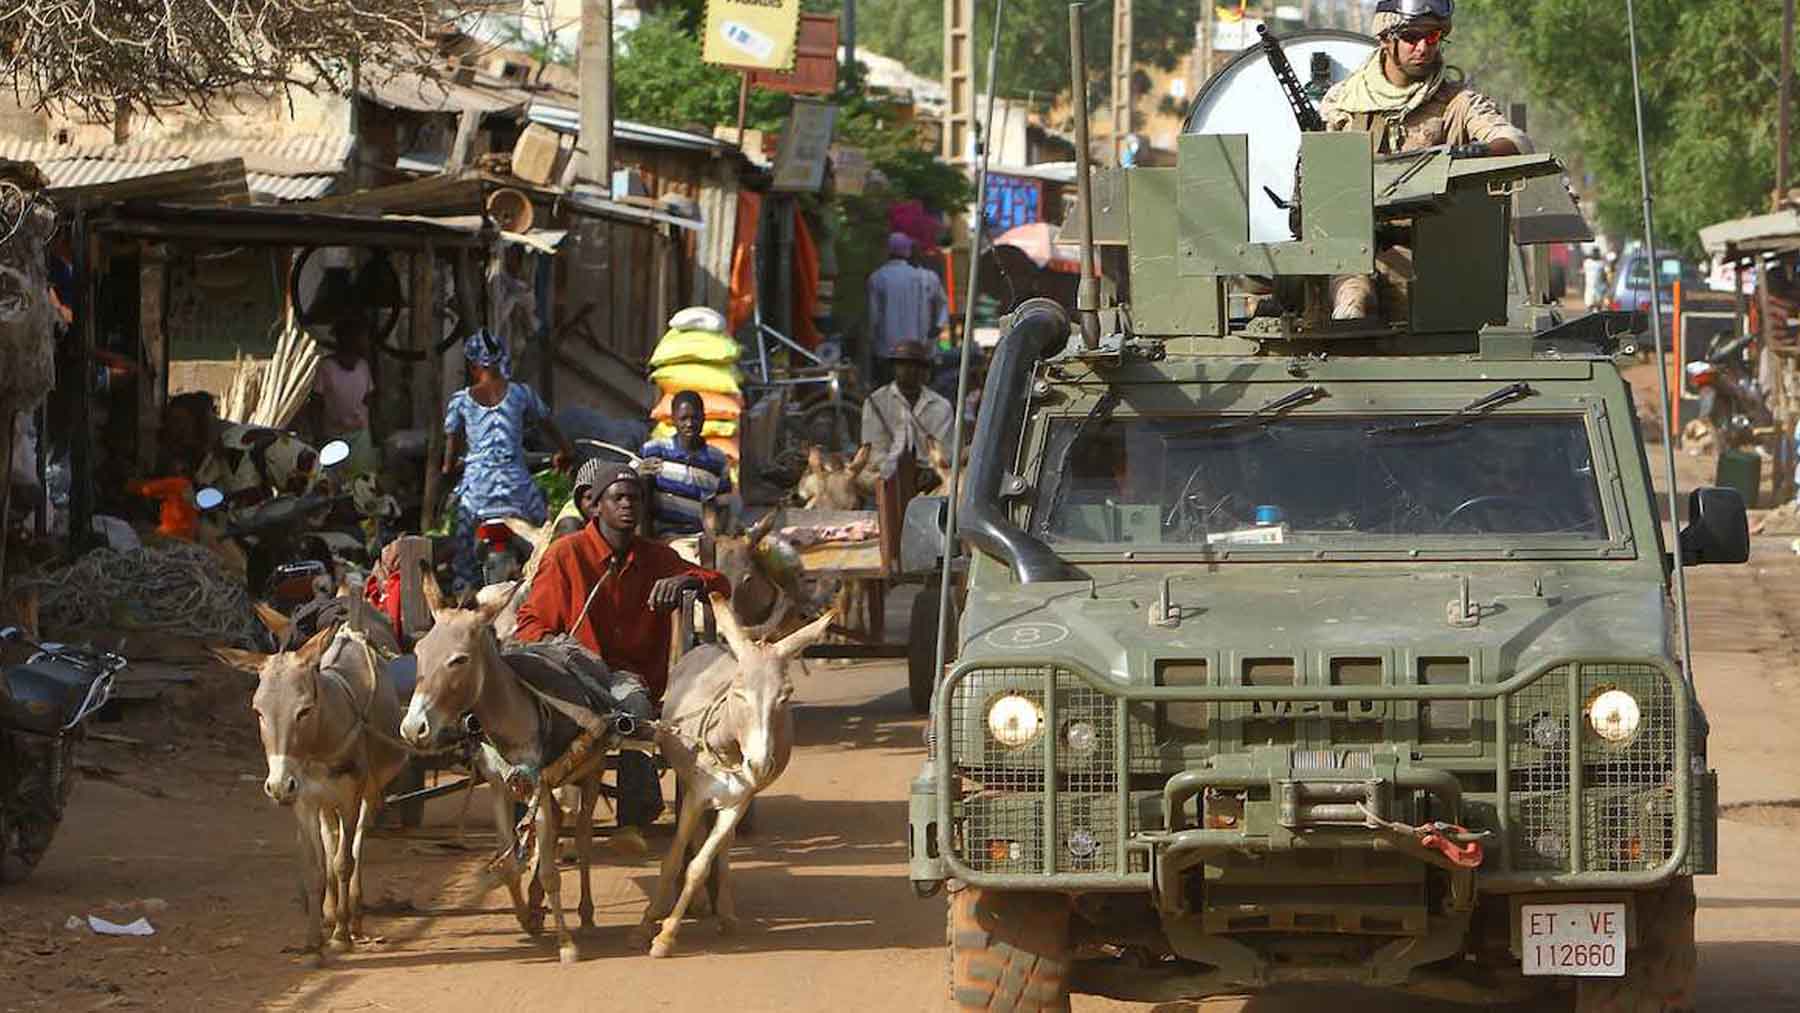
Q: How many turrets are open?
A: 1